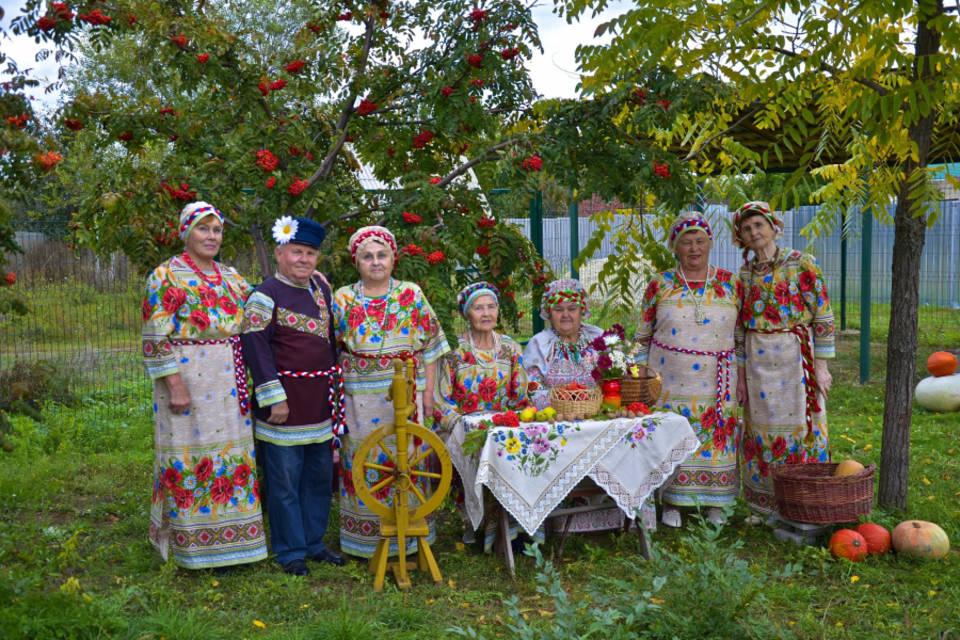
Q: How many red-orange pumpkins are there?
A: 3